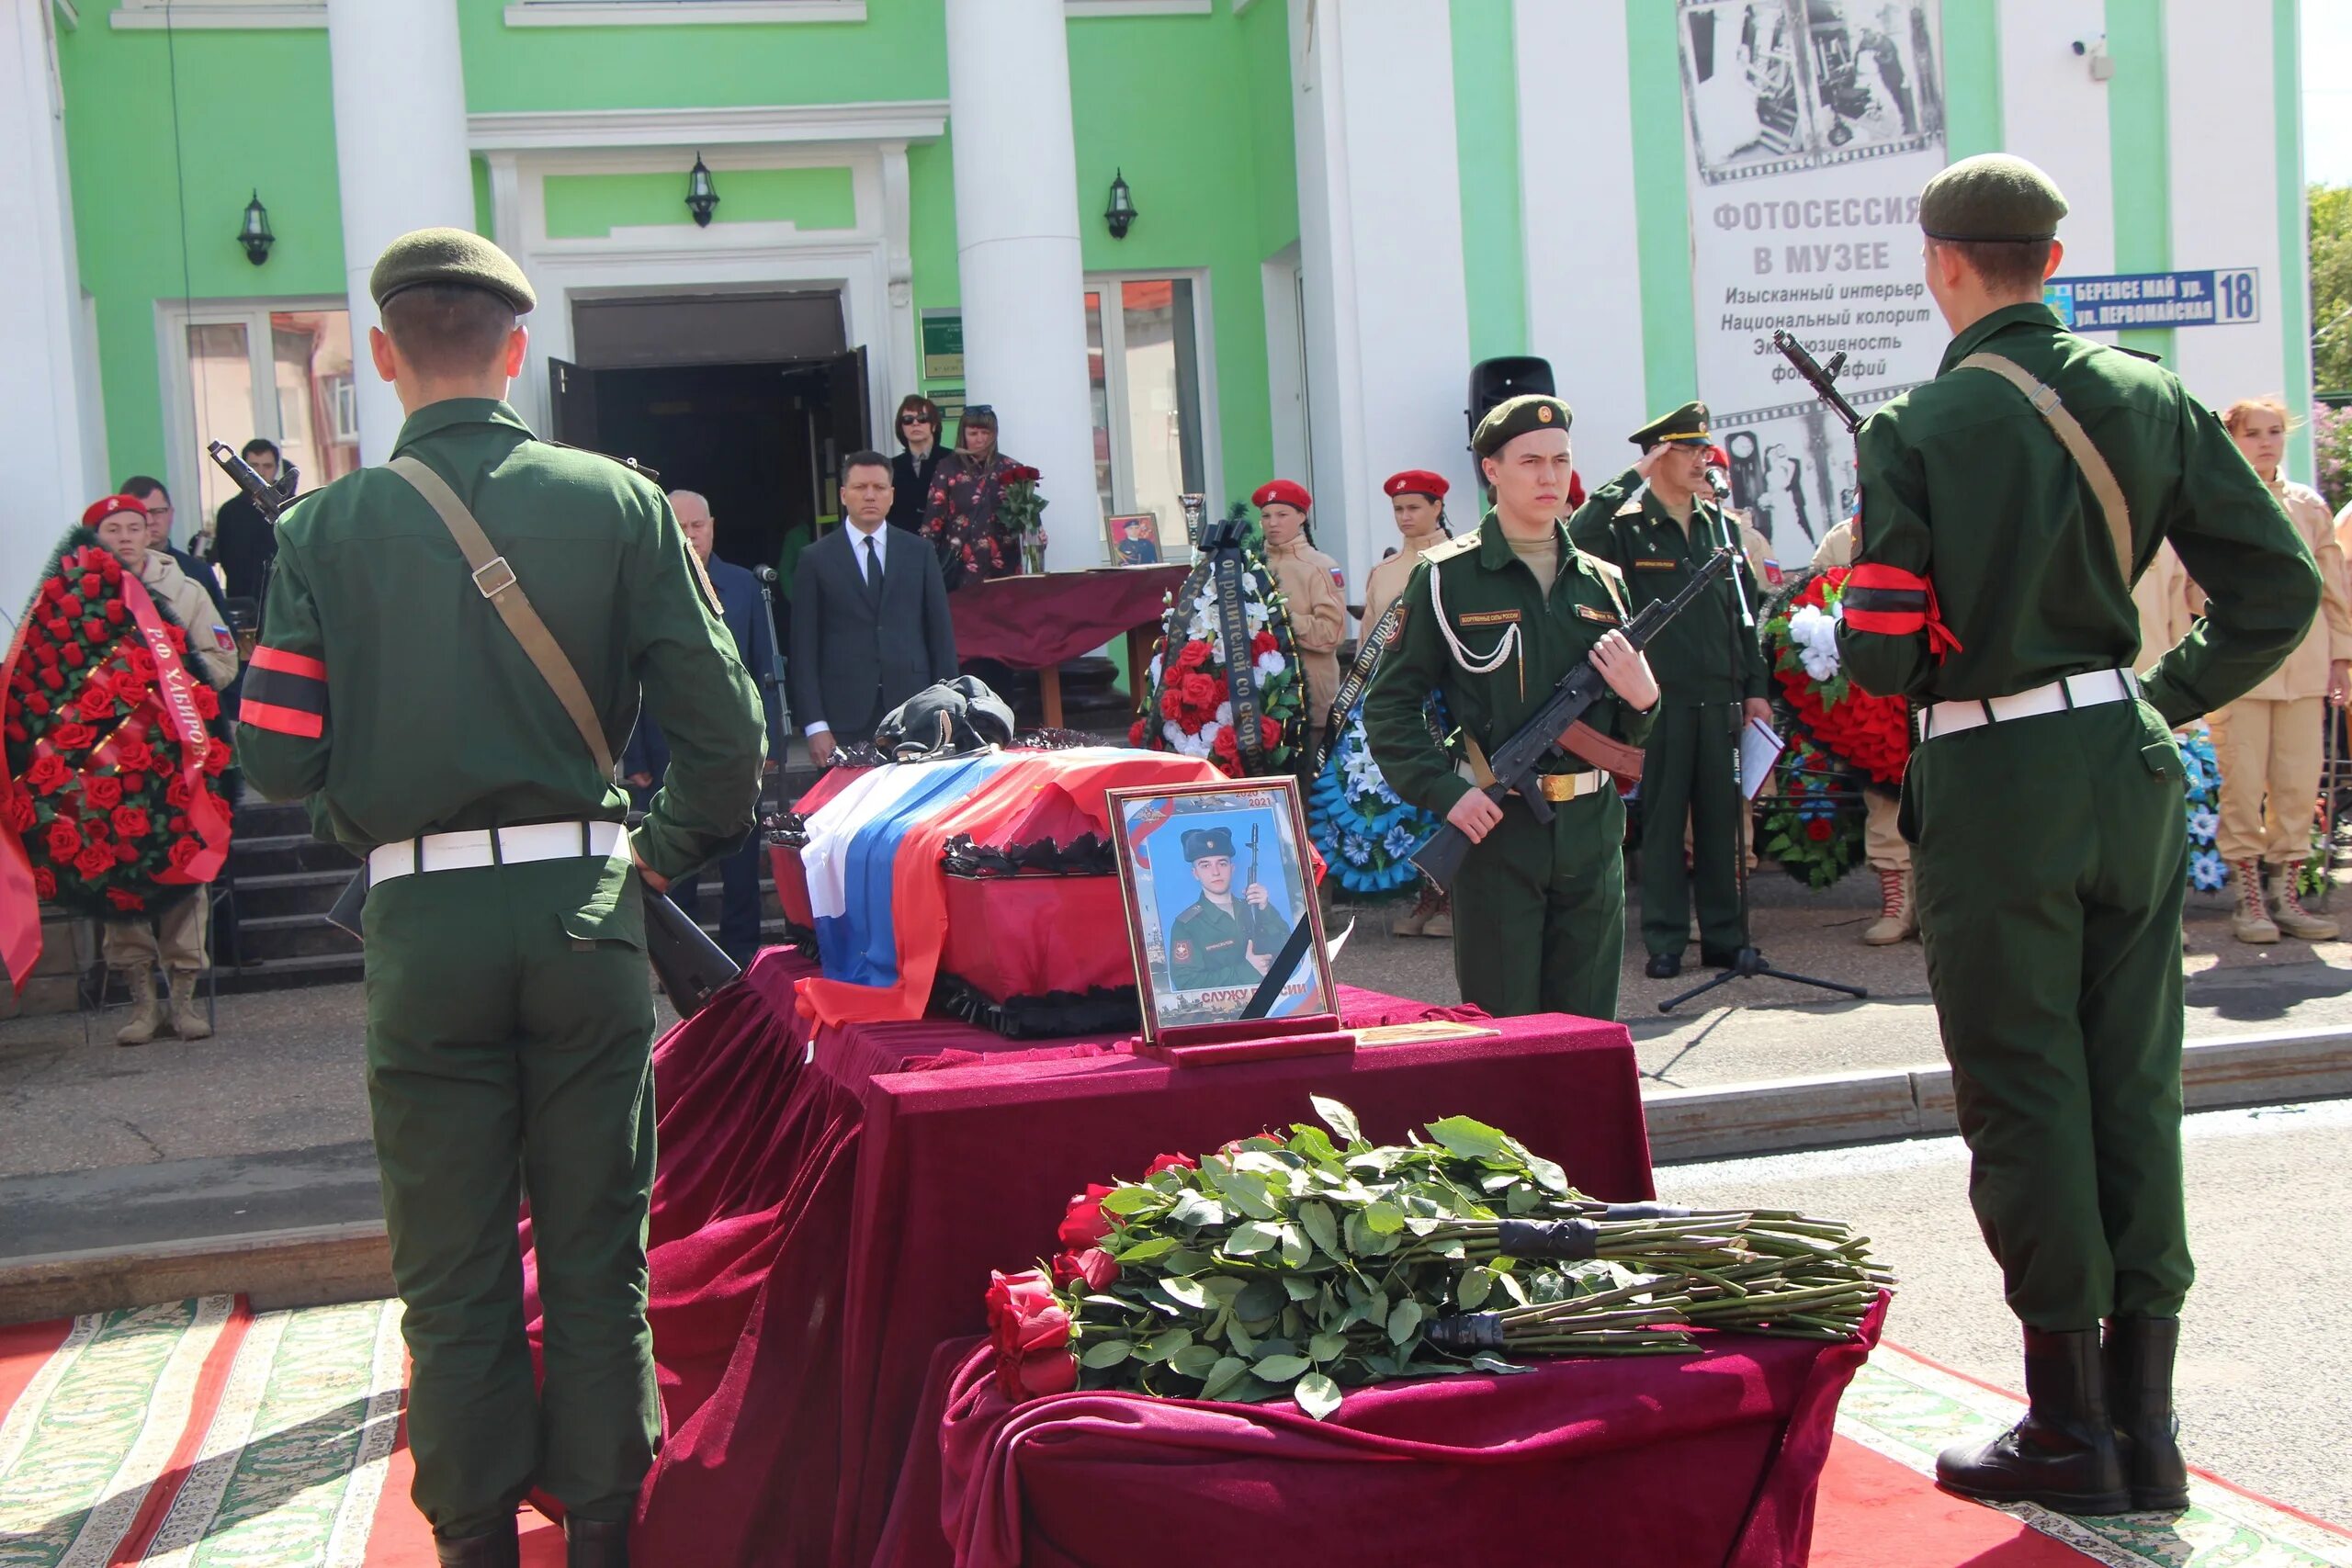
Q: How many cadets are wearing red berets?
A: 5